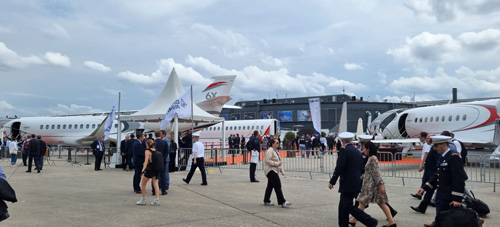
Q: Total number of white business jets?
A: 3